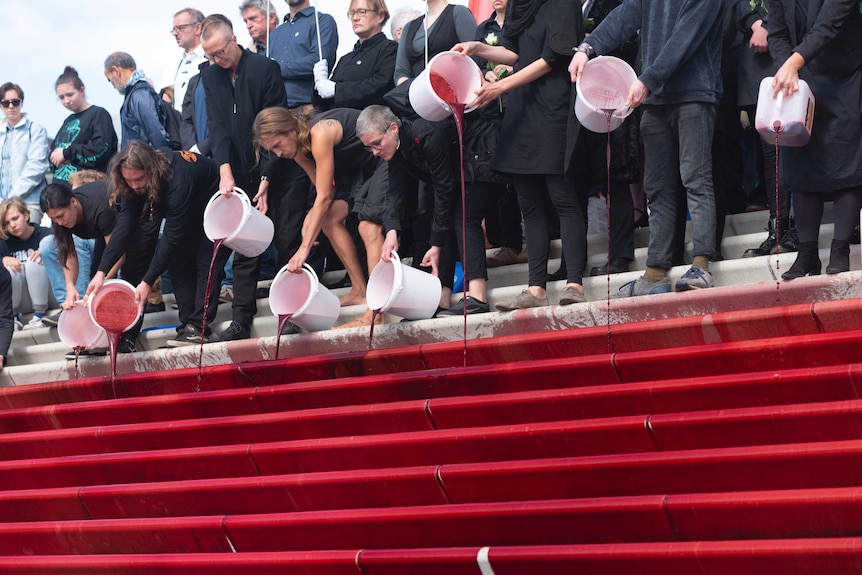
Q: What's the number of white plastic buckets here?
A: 7